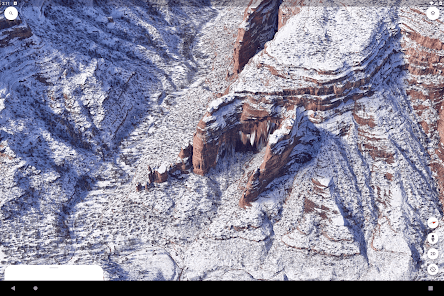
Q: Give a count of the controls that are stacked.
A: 4